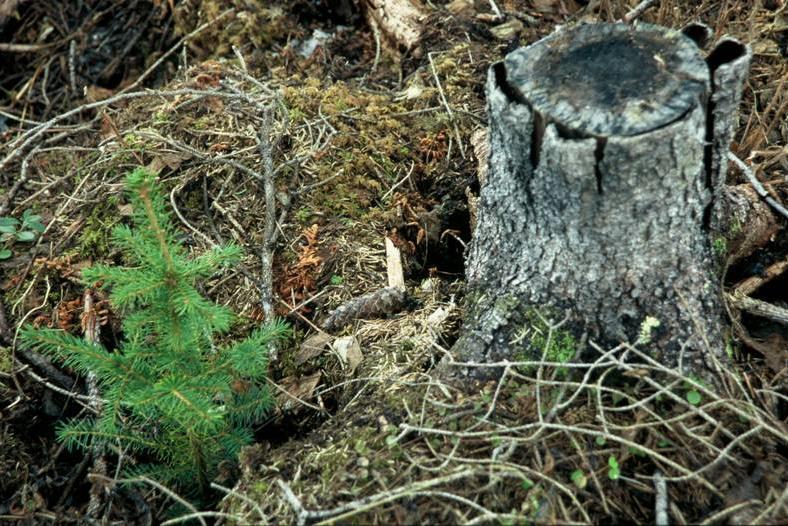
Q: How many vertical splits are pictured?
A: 3